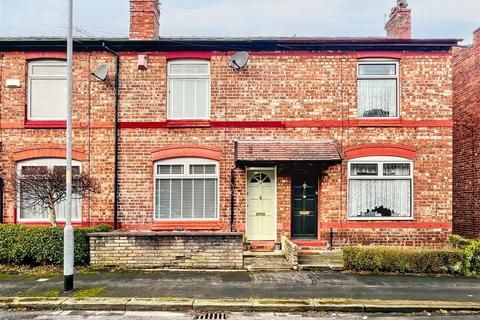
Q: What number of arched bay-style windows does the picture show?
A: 3